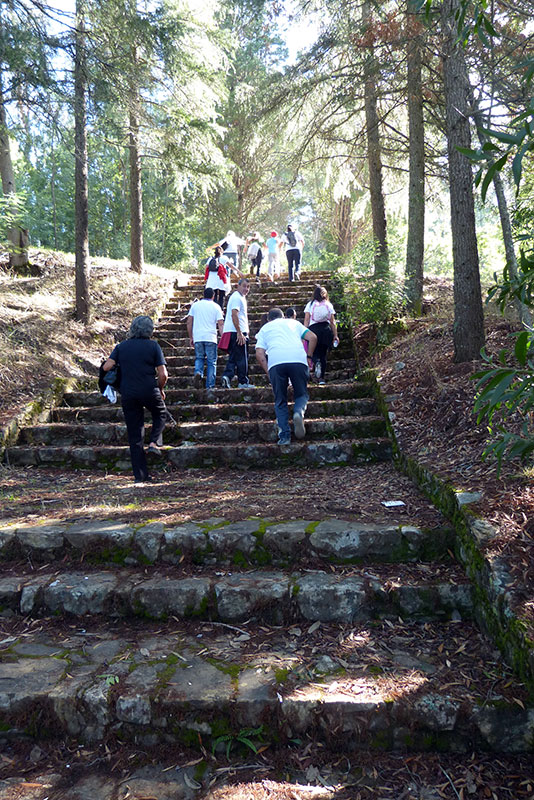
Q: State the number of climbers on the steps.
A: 11